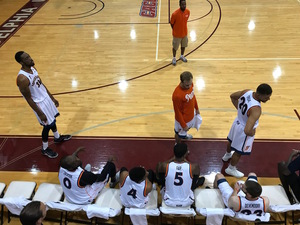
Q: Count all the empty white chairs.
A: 6